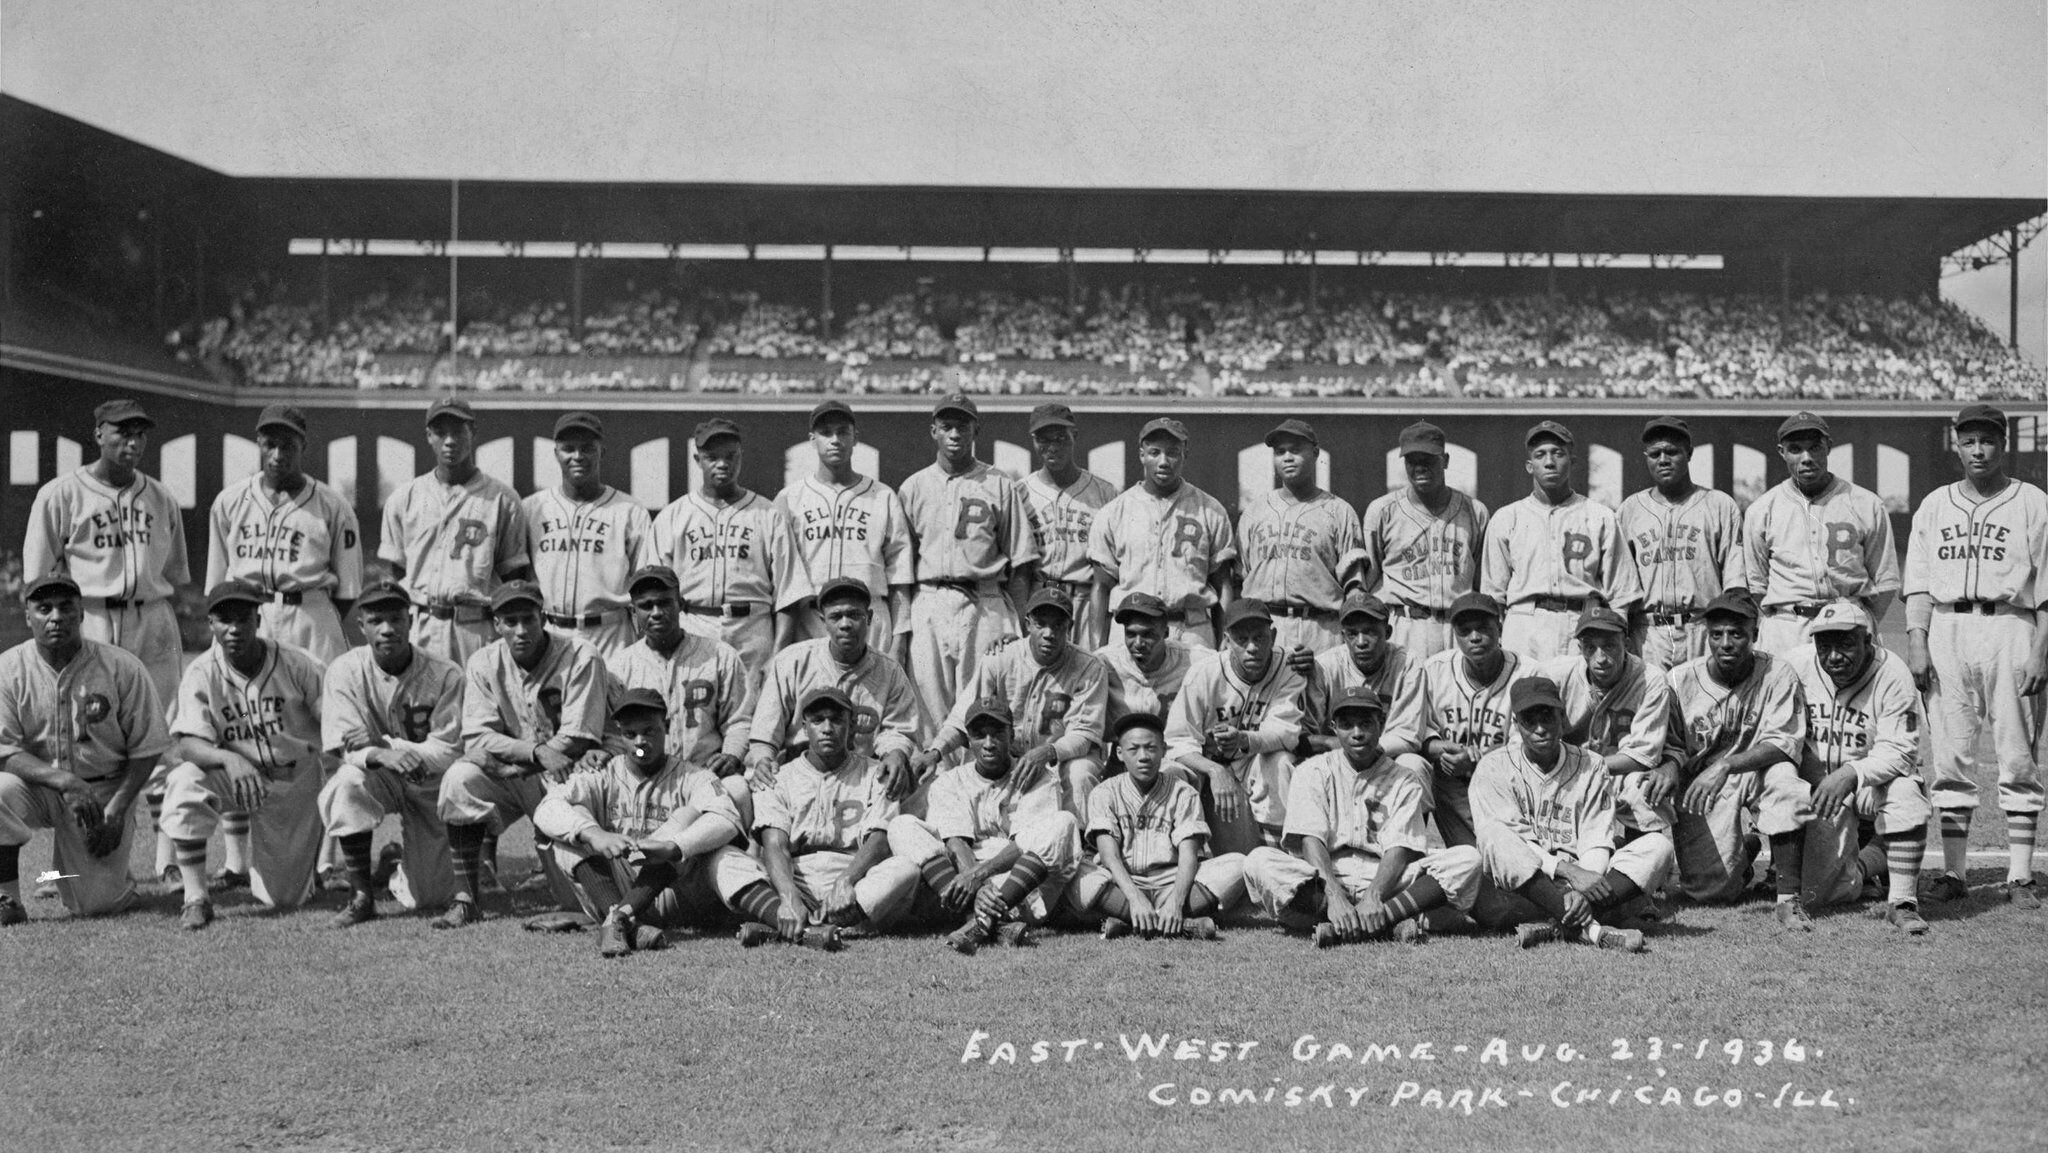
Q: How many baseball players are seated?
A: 6